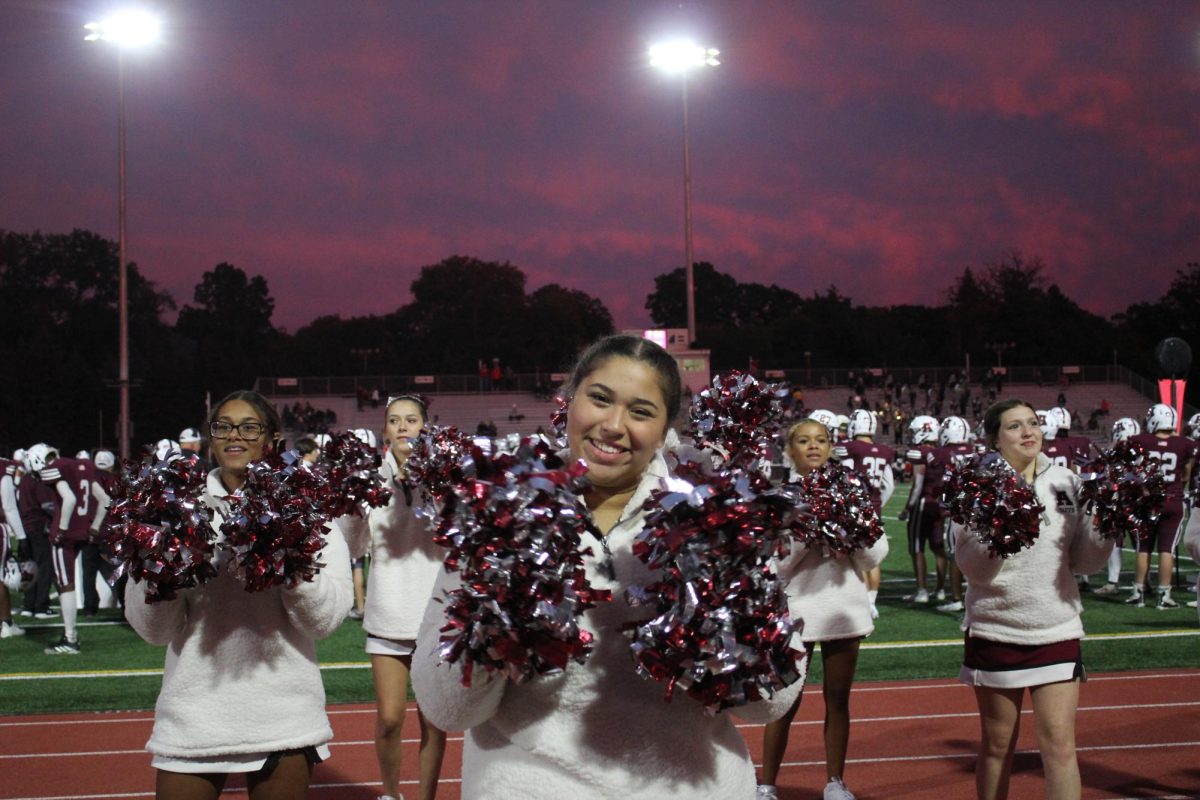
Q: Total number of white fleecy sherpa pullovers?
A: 5